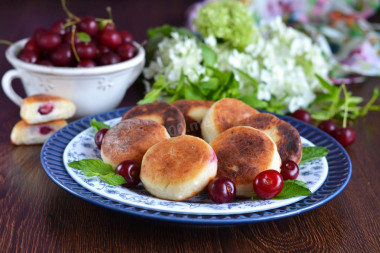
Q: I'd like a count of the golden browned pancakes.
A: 7